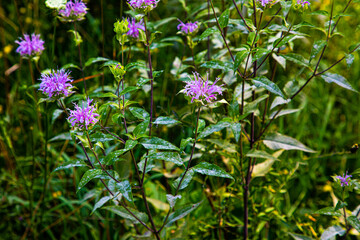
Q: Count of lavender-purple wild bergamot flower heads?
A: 11